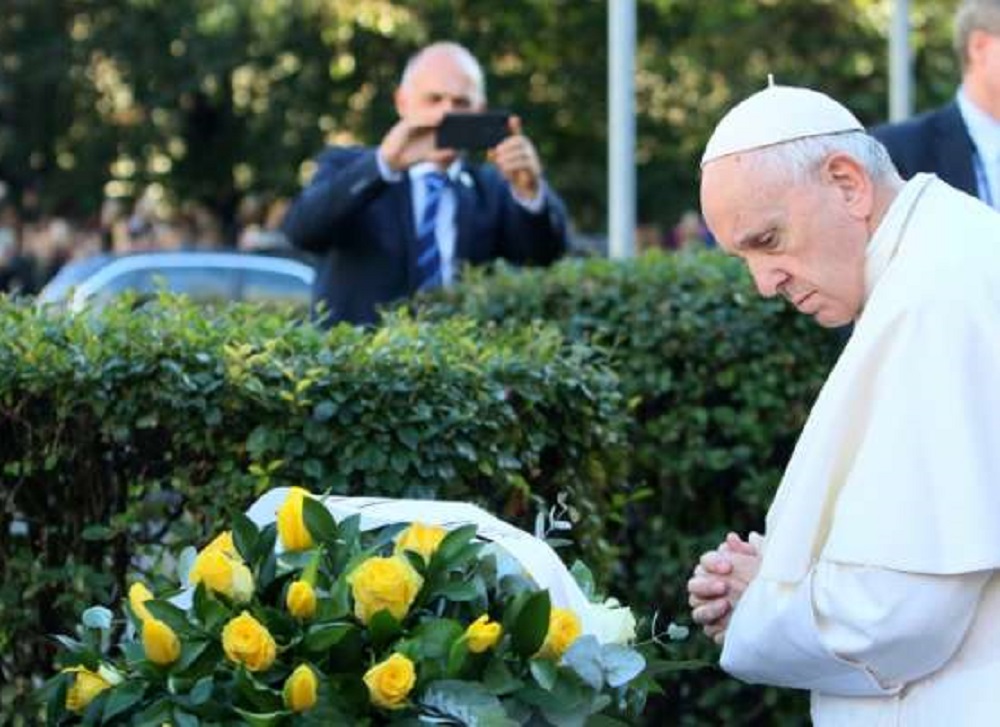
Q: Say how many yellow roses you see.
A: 13